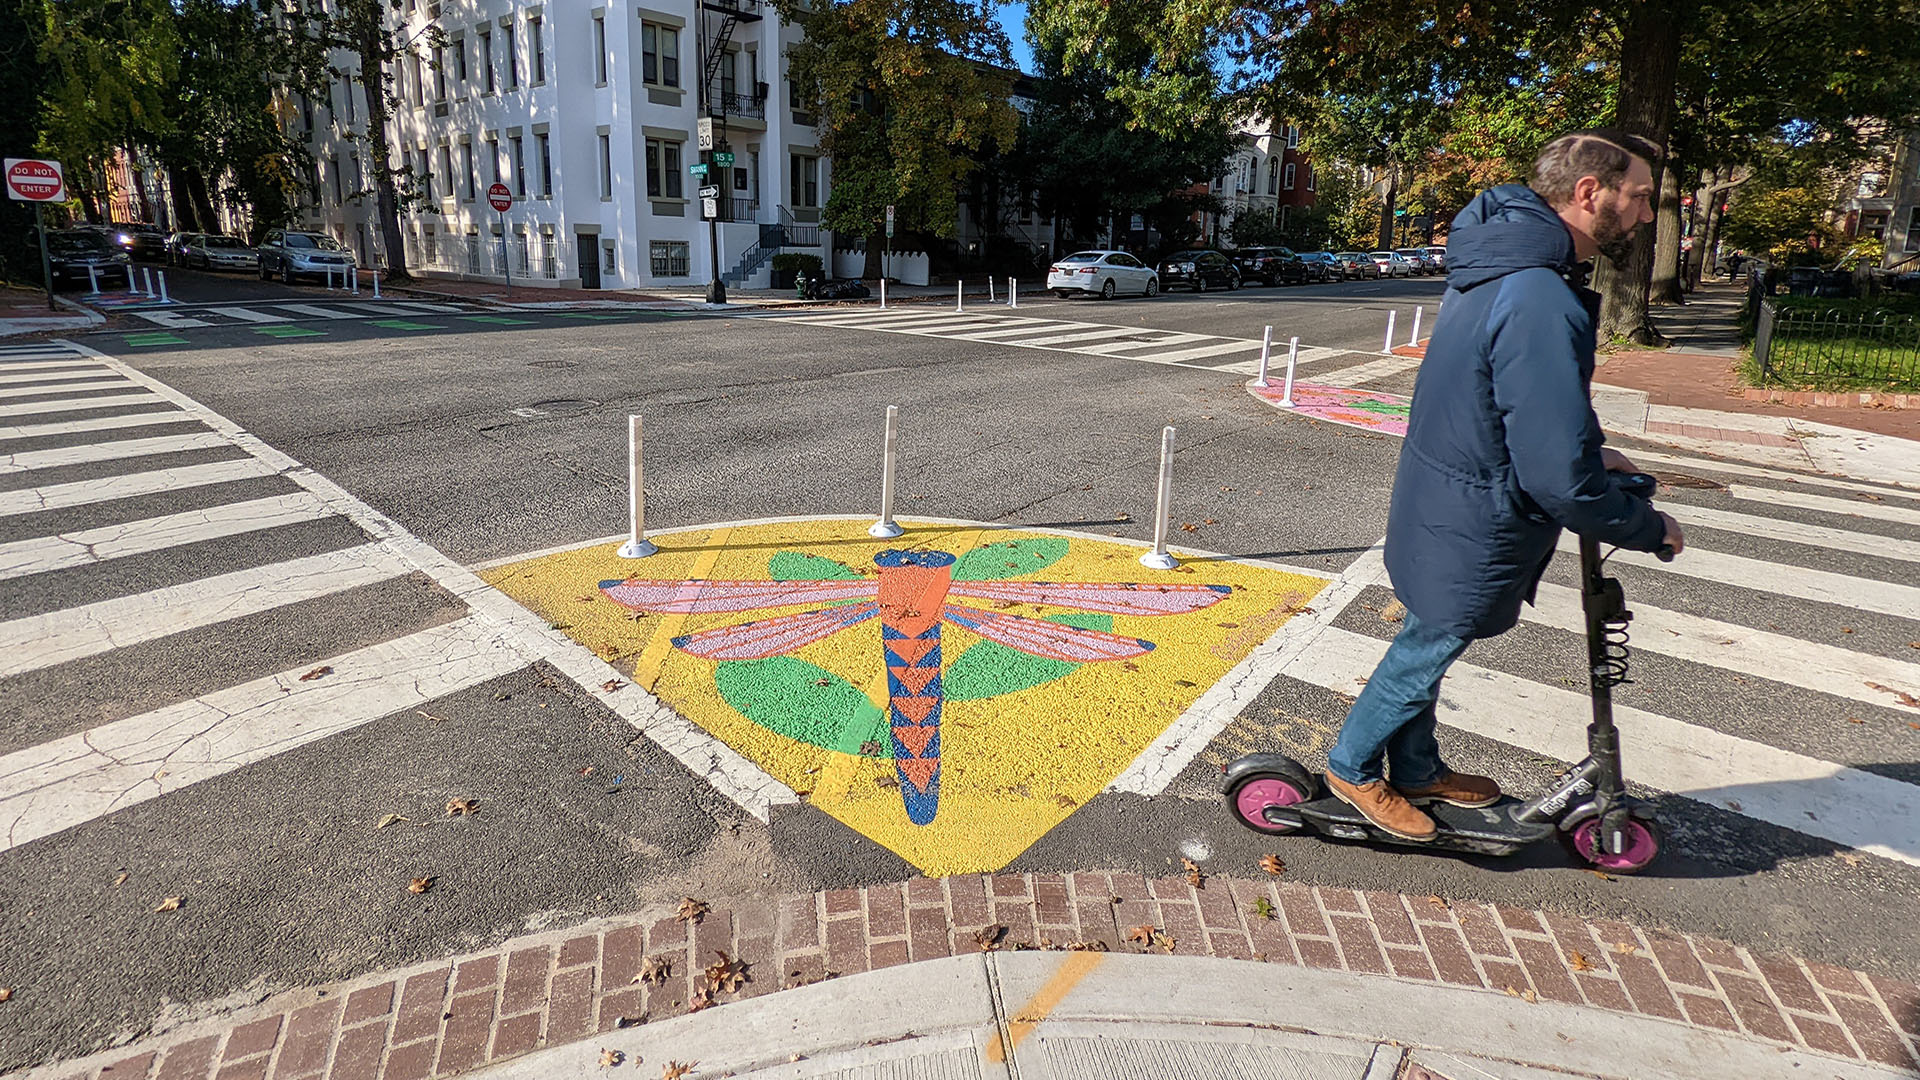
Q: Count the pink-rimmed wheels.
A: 2